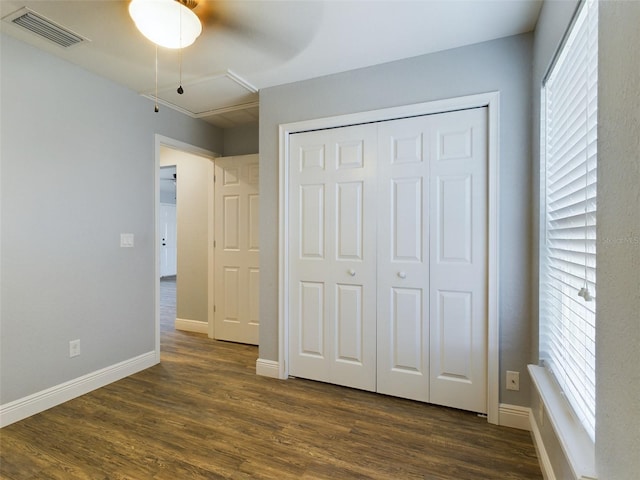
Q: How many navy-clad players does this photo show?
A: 0